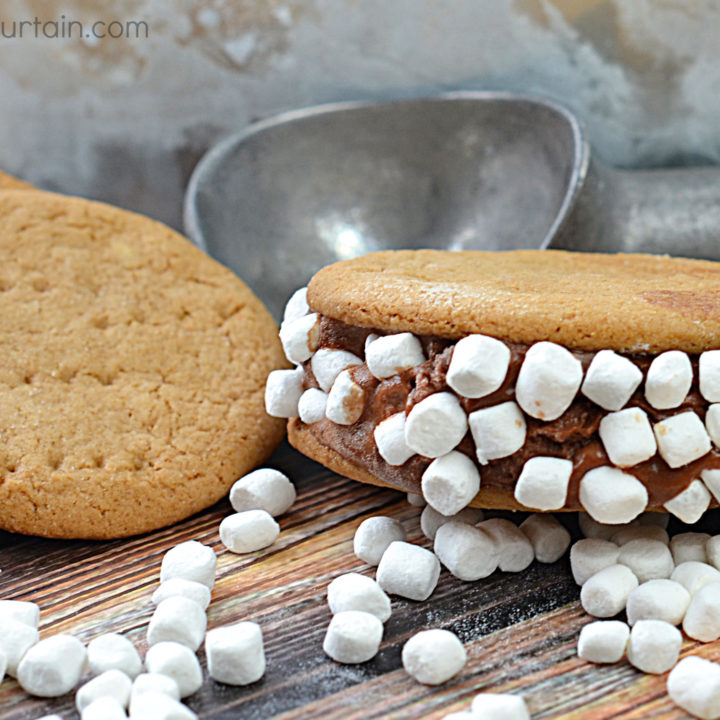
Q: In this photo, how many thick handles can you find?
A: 1